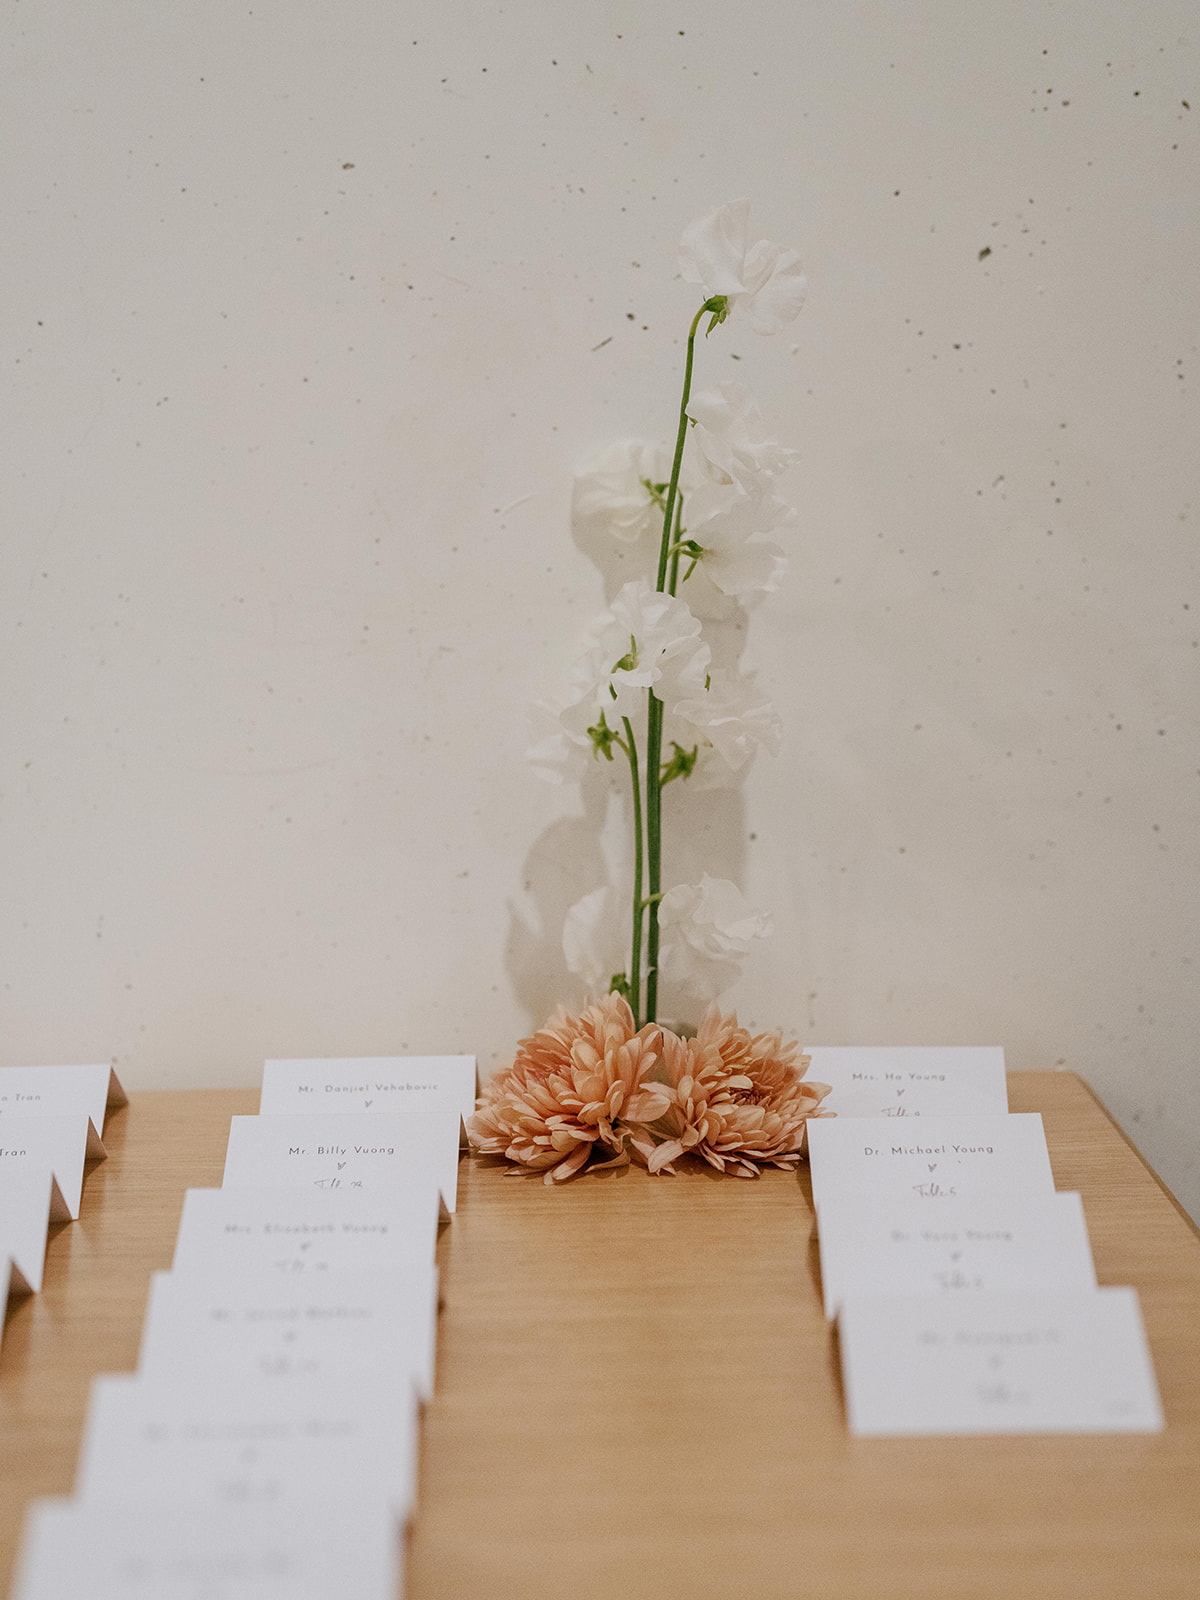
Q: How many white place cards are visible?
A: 14